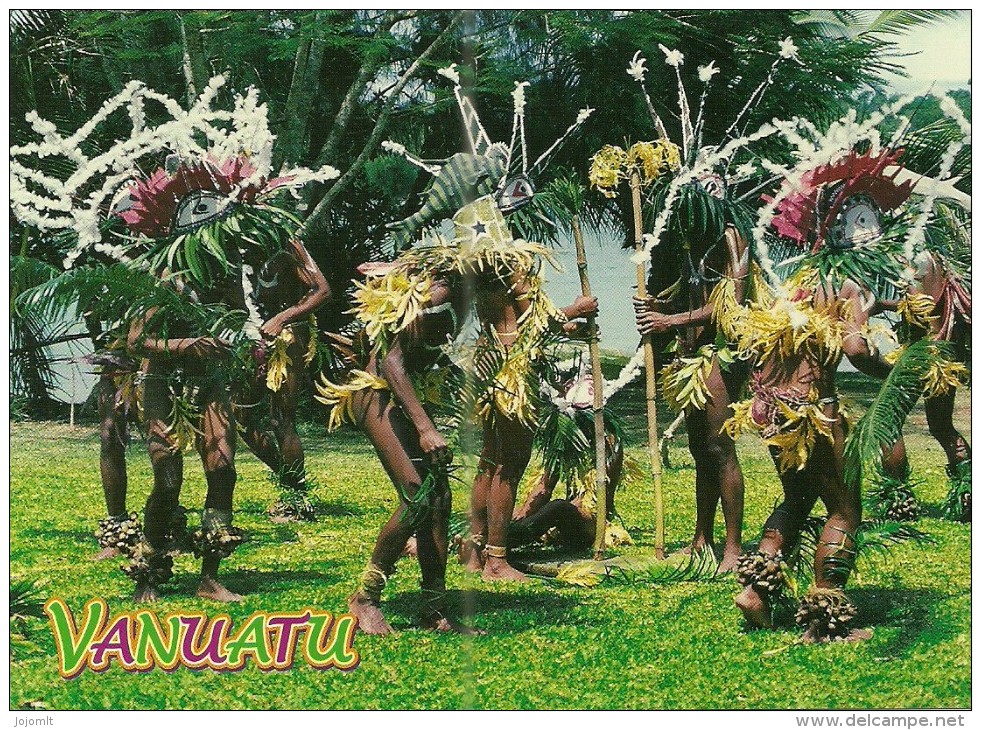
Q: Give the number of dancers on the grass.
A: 9